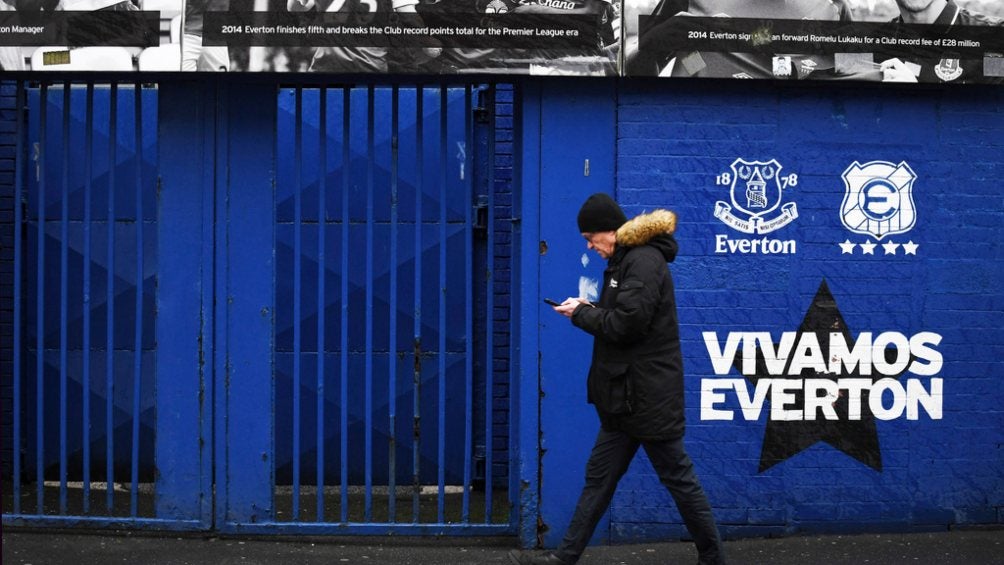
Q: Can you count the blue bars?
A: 15